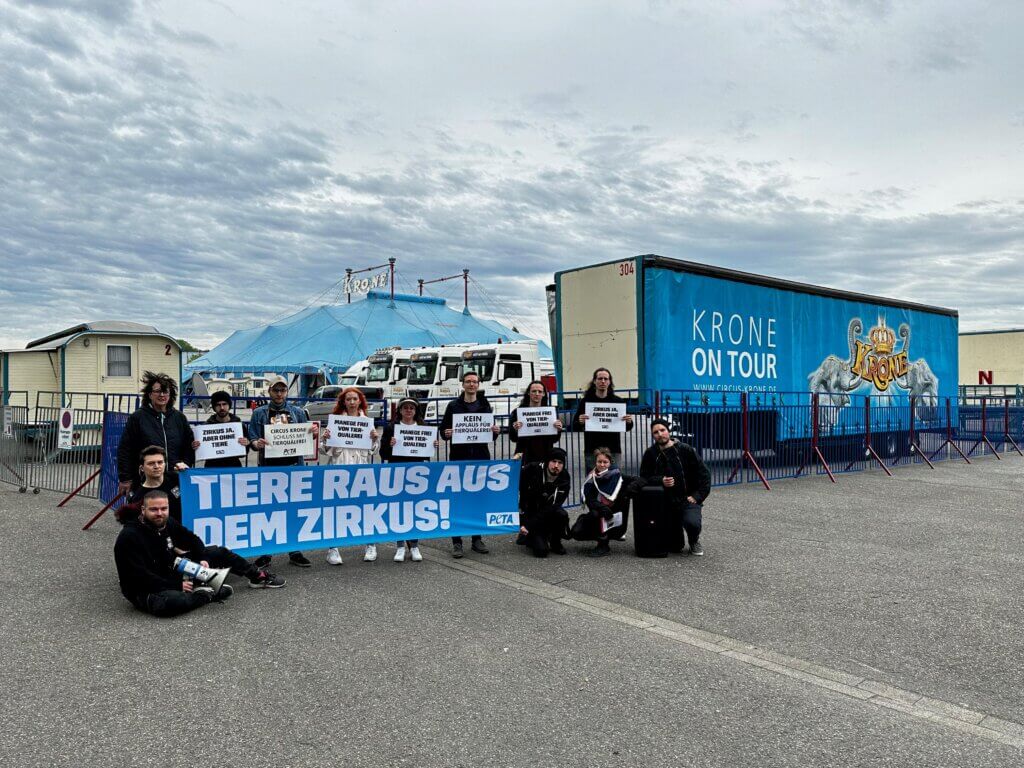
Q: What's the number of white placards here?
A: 7